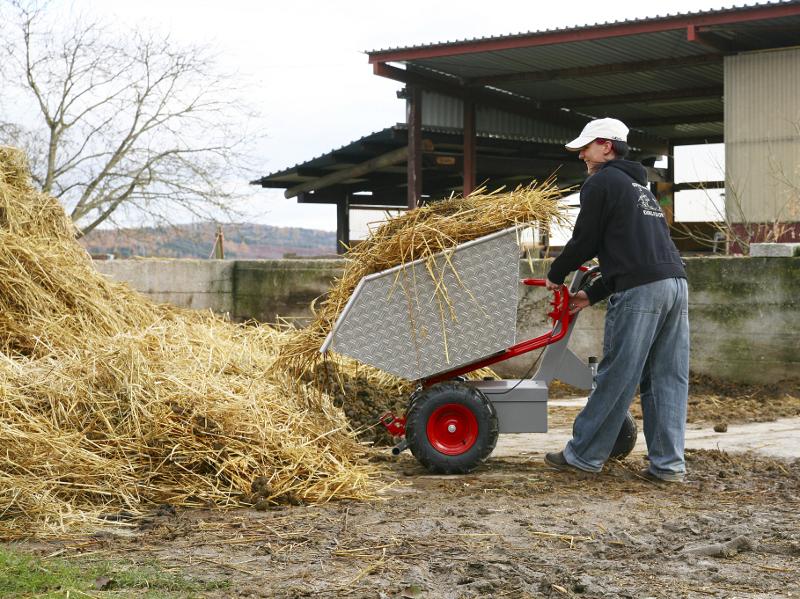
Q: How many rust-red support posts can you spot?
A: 2